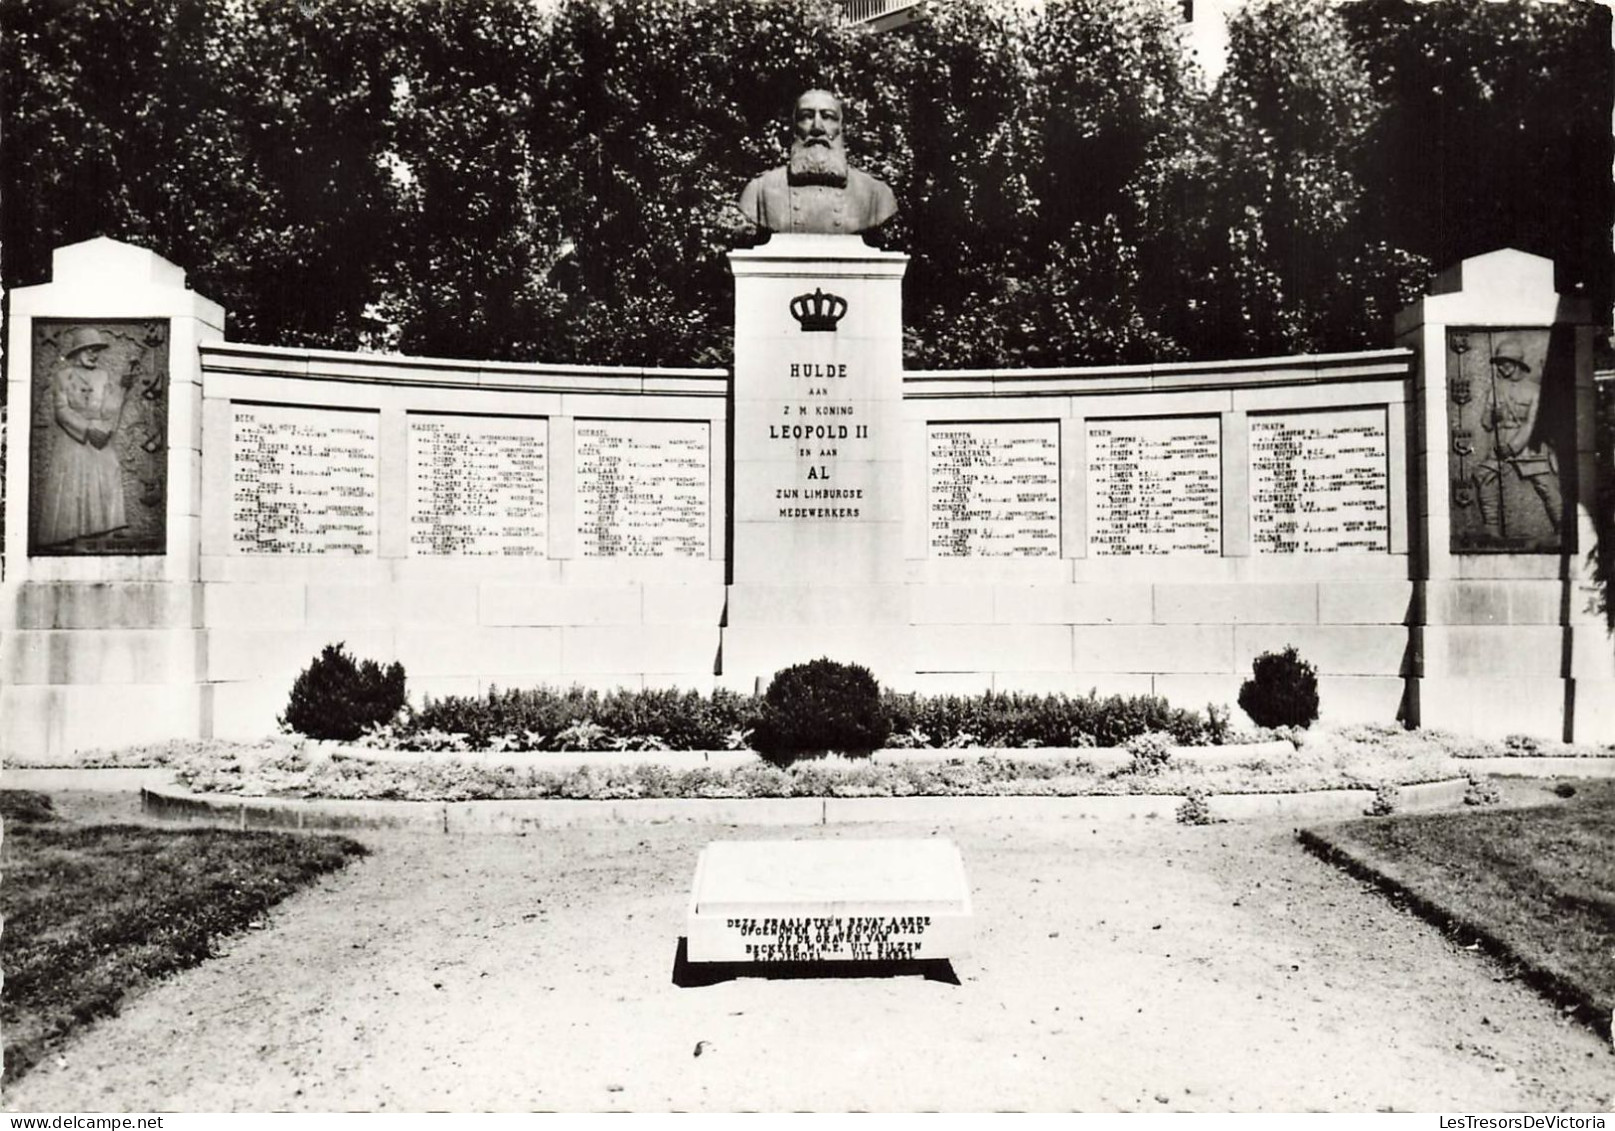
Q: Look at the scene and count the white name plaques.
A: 6